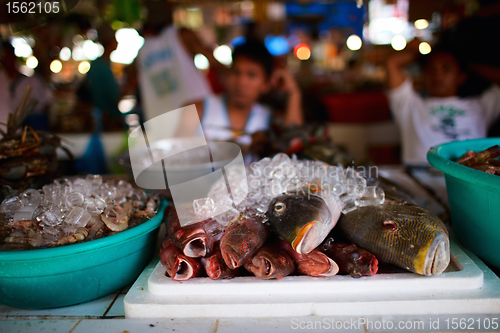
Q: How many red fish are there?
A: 7